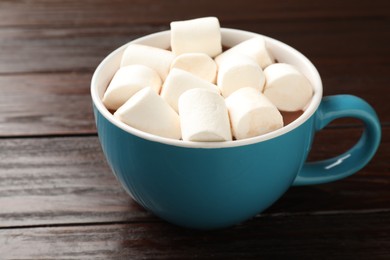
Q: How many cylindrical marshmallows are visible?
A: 11